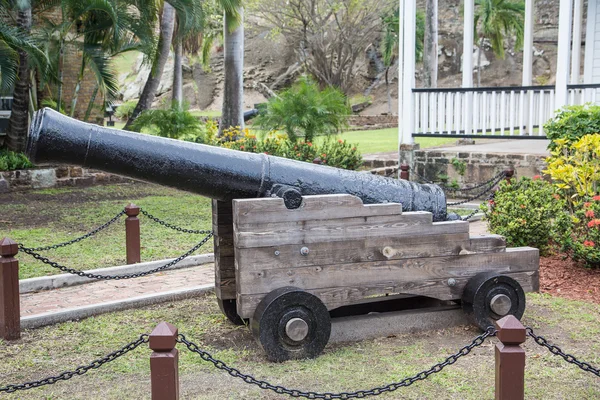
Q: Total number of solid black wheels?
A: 3